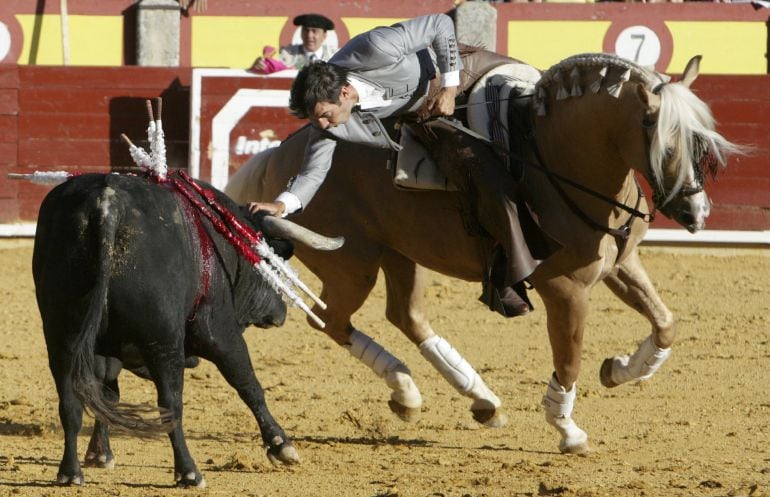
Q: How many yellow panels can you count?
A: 5